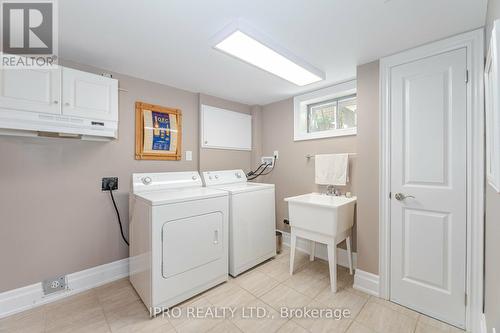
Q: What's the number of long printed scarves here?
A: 0